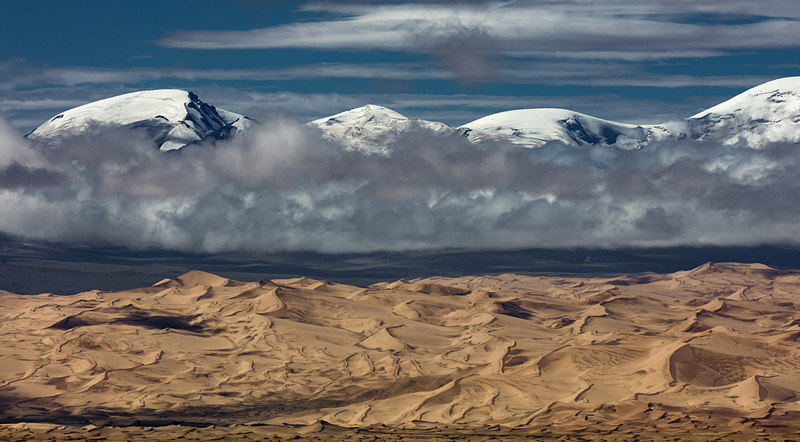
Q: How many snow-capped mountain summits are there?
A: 4